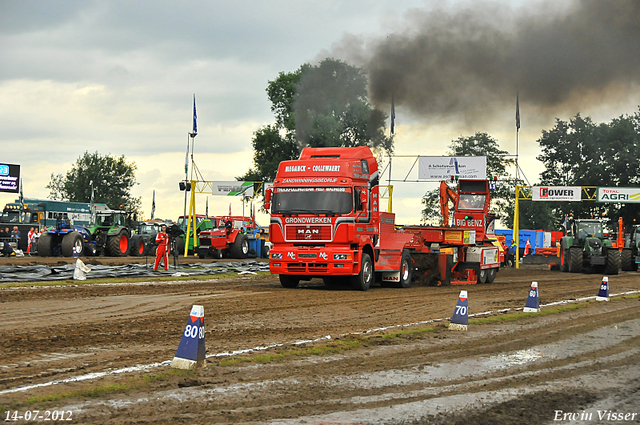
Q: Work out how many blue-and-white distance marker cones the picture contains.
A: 4